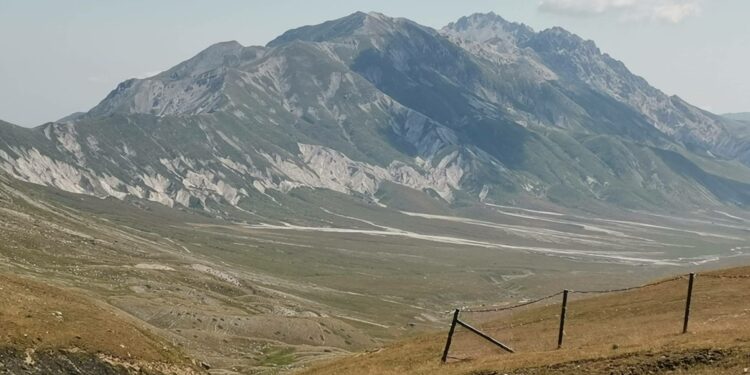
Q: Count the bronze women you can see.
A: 0